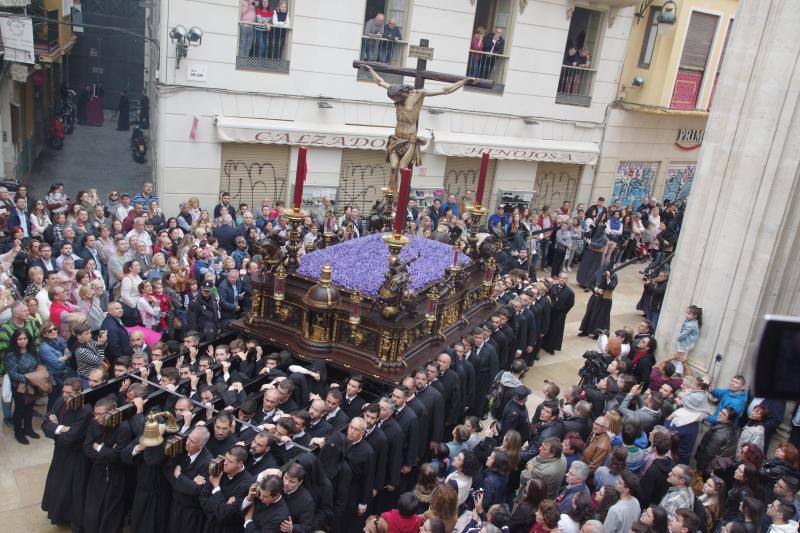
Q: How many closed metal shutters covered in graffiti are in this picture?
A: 6